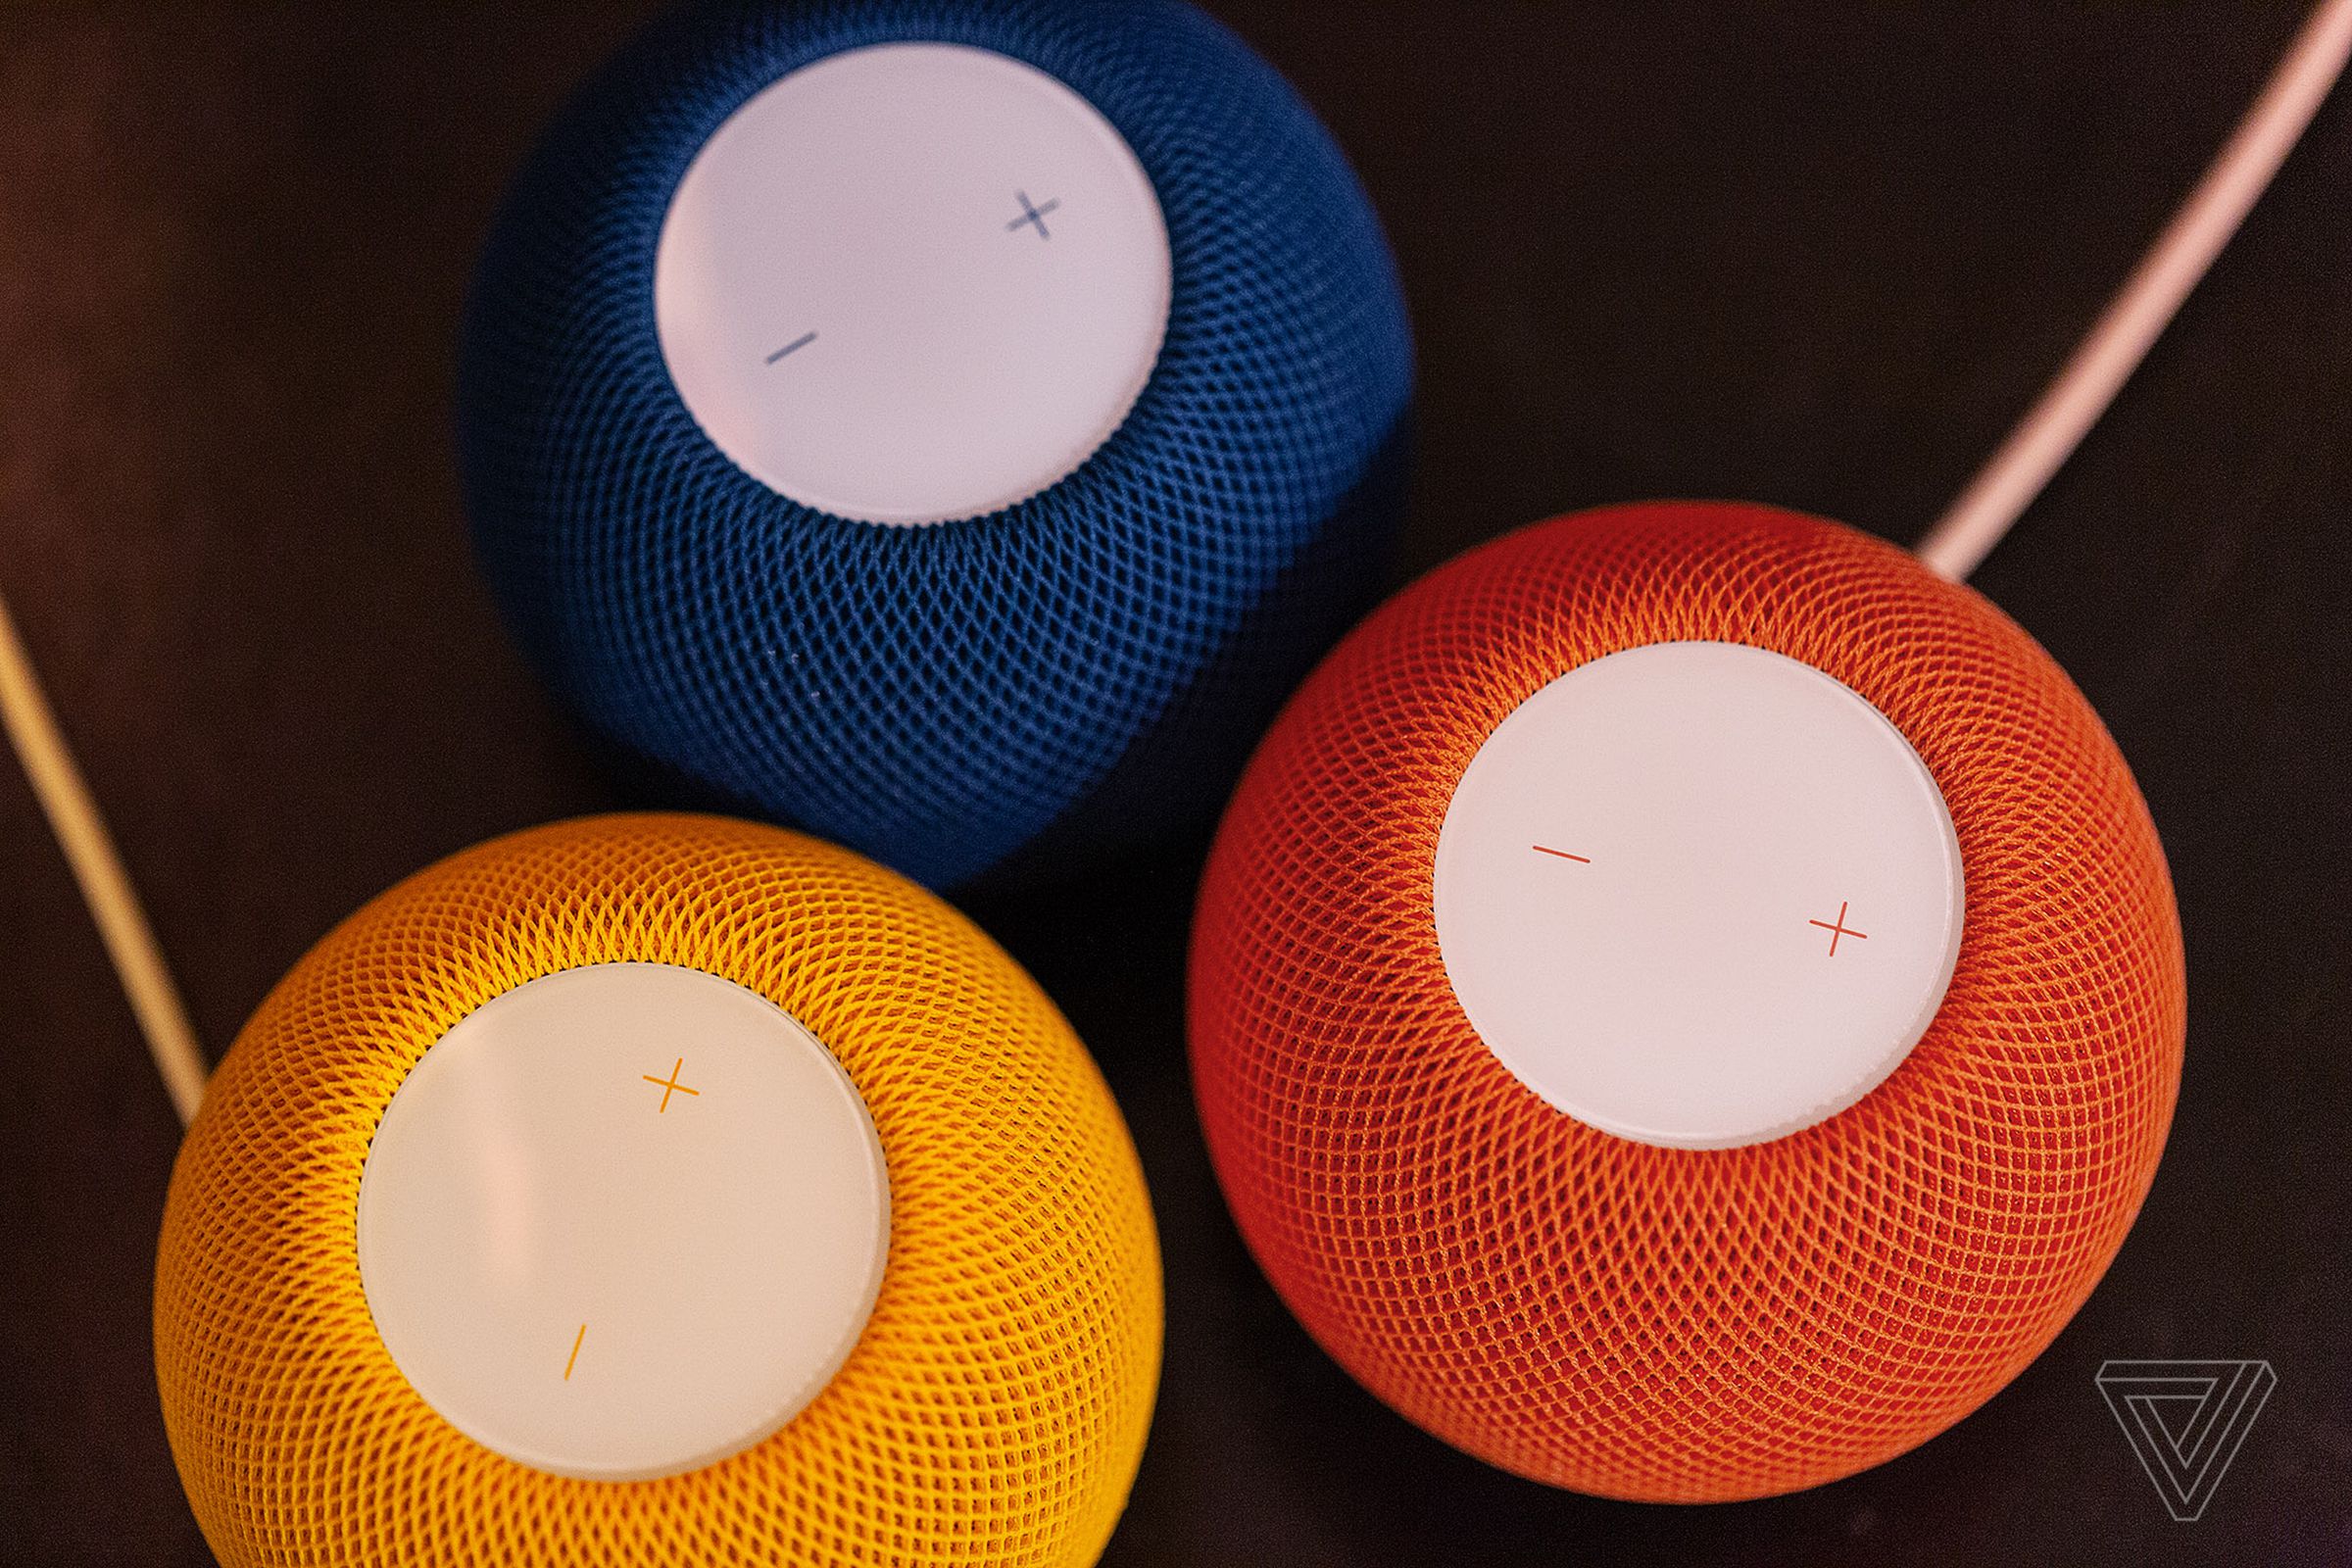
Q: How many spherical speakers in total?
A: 3